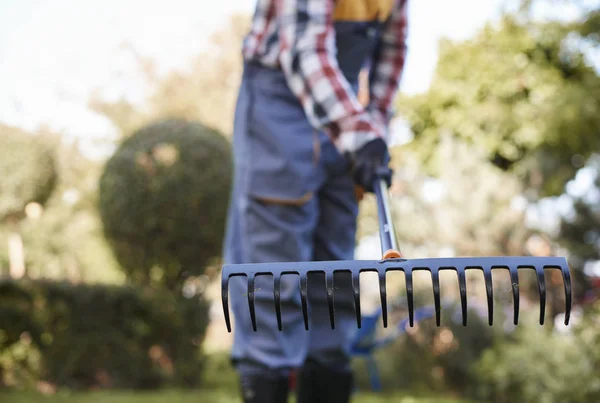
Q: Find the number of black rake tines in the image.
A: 14